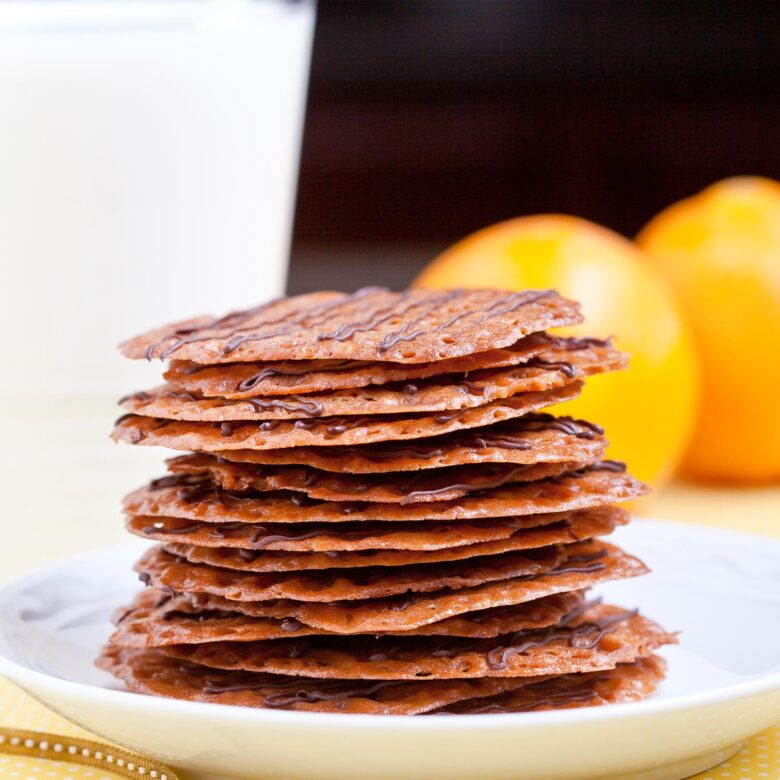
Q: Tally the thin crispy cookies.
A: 15